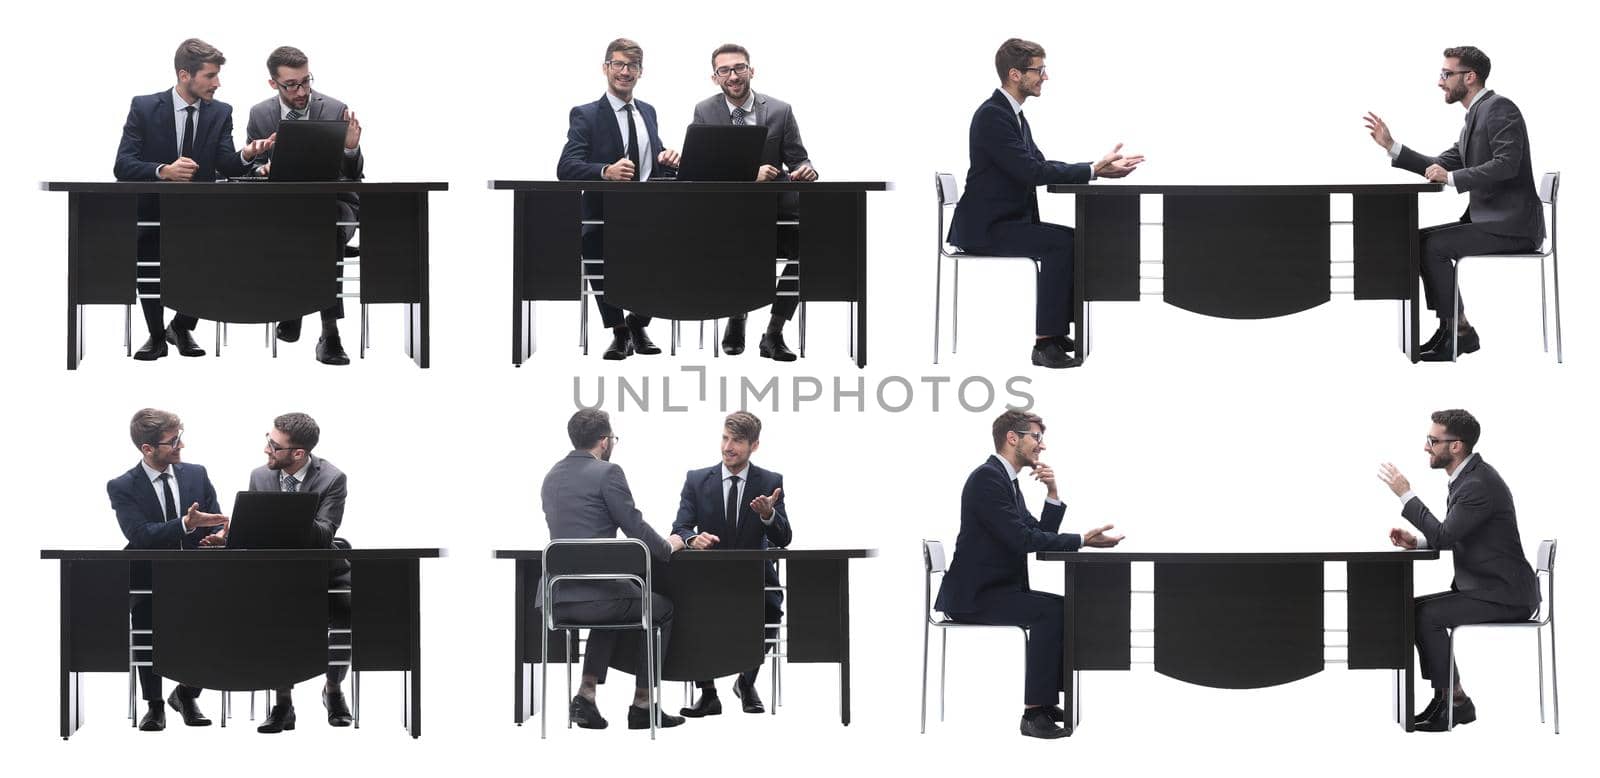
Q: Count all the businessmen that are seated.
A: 12